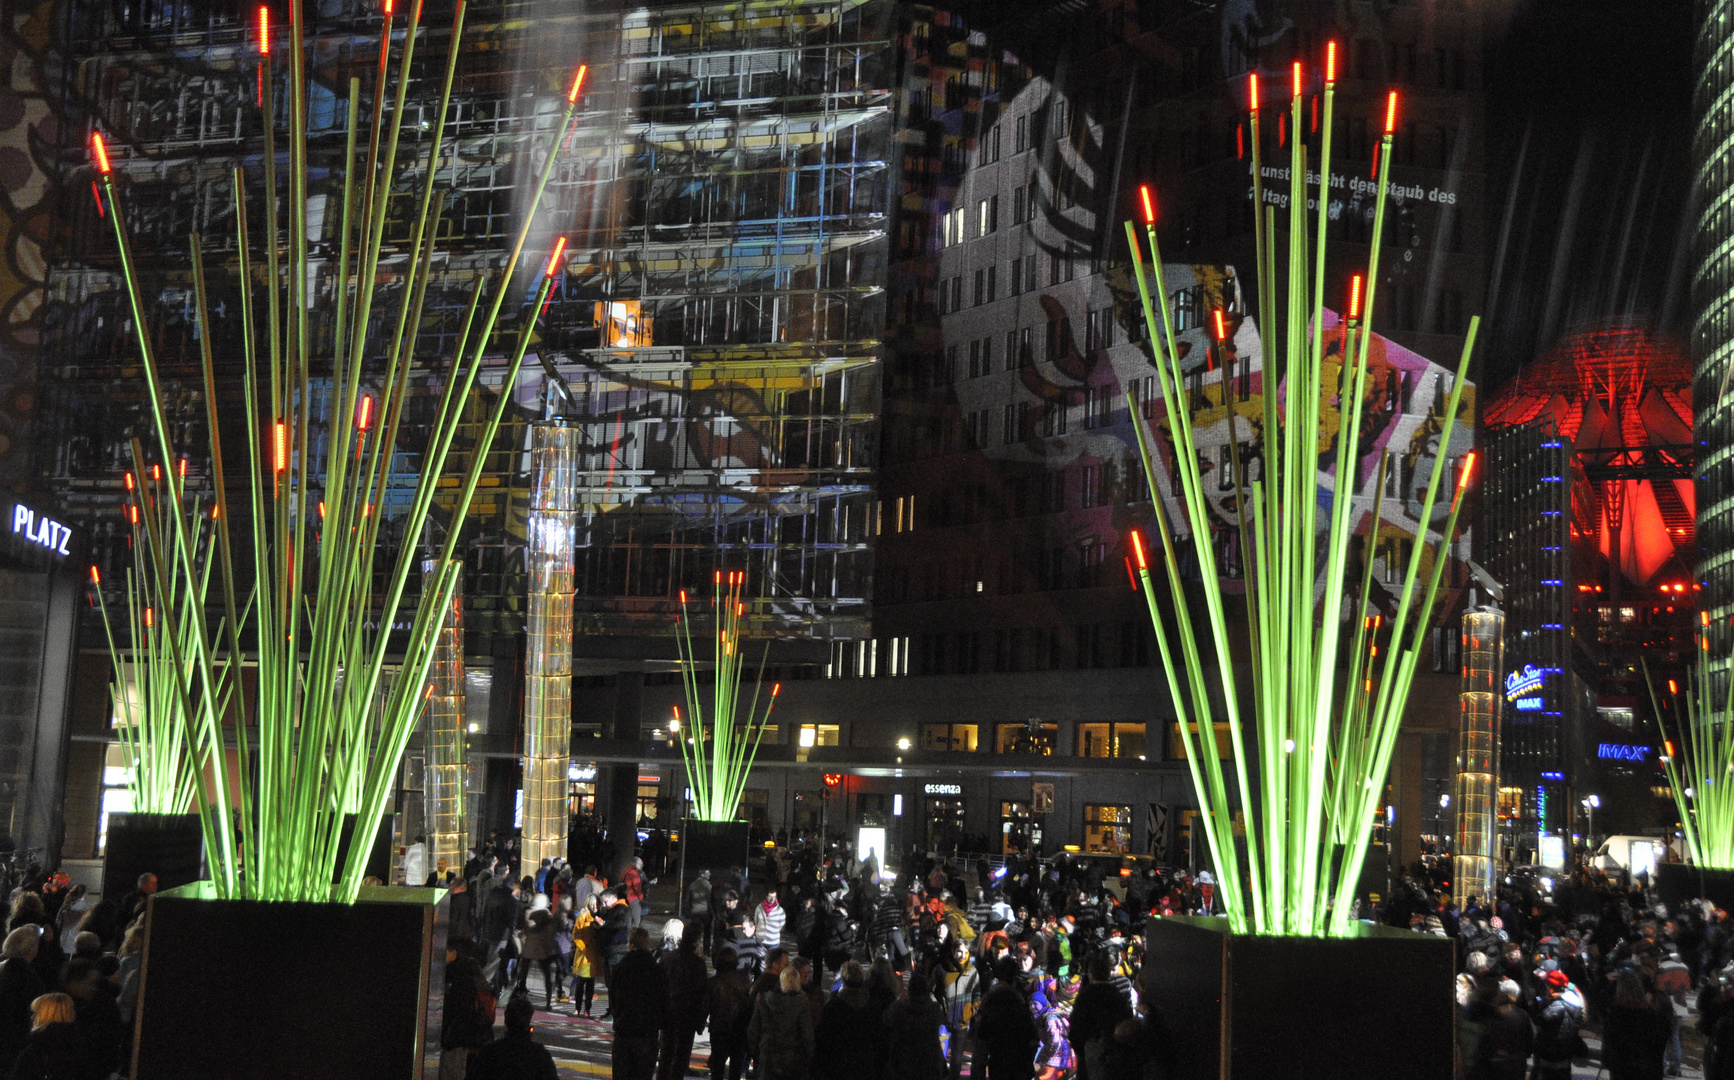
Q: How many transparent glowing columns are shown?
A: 3